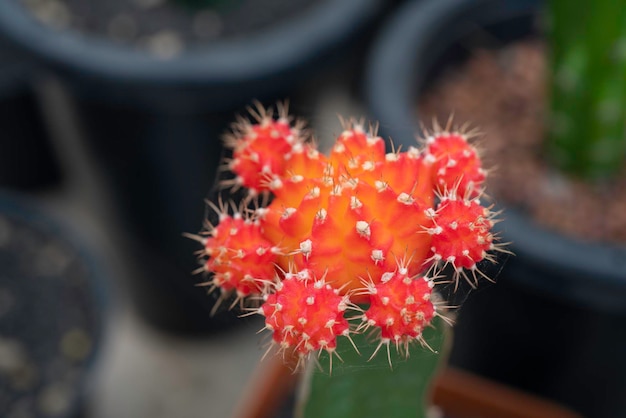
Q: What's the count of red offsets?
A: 6